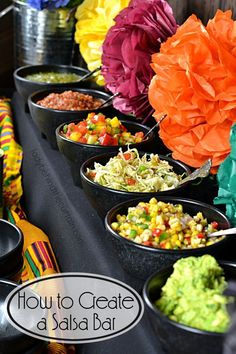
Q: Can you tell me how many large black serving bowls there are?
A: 6